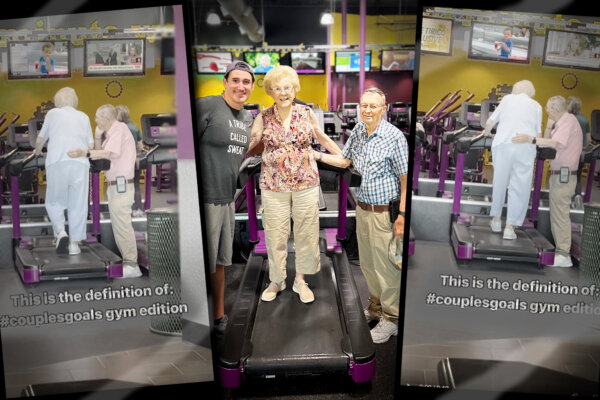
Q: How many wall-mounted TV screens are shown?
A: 11